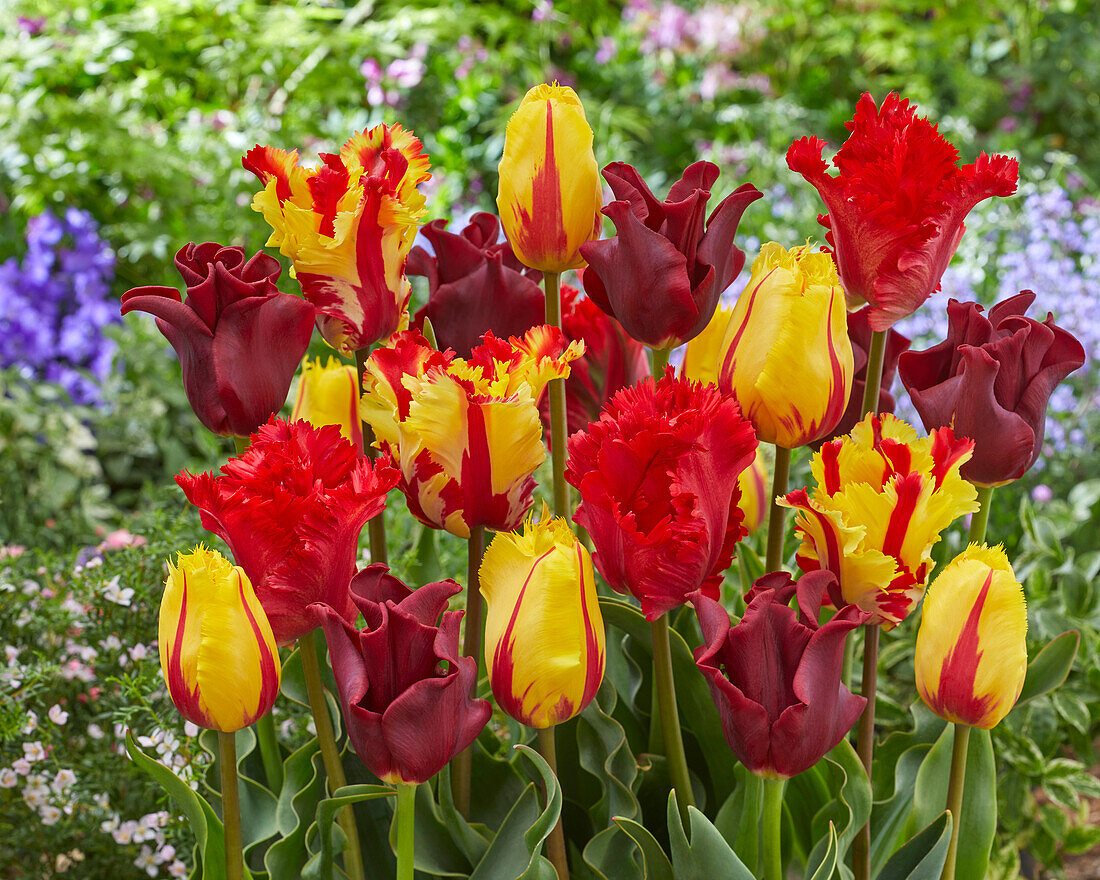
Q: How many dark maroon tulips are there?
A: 7